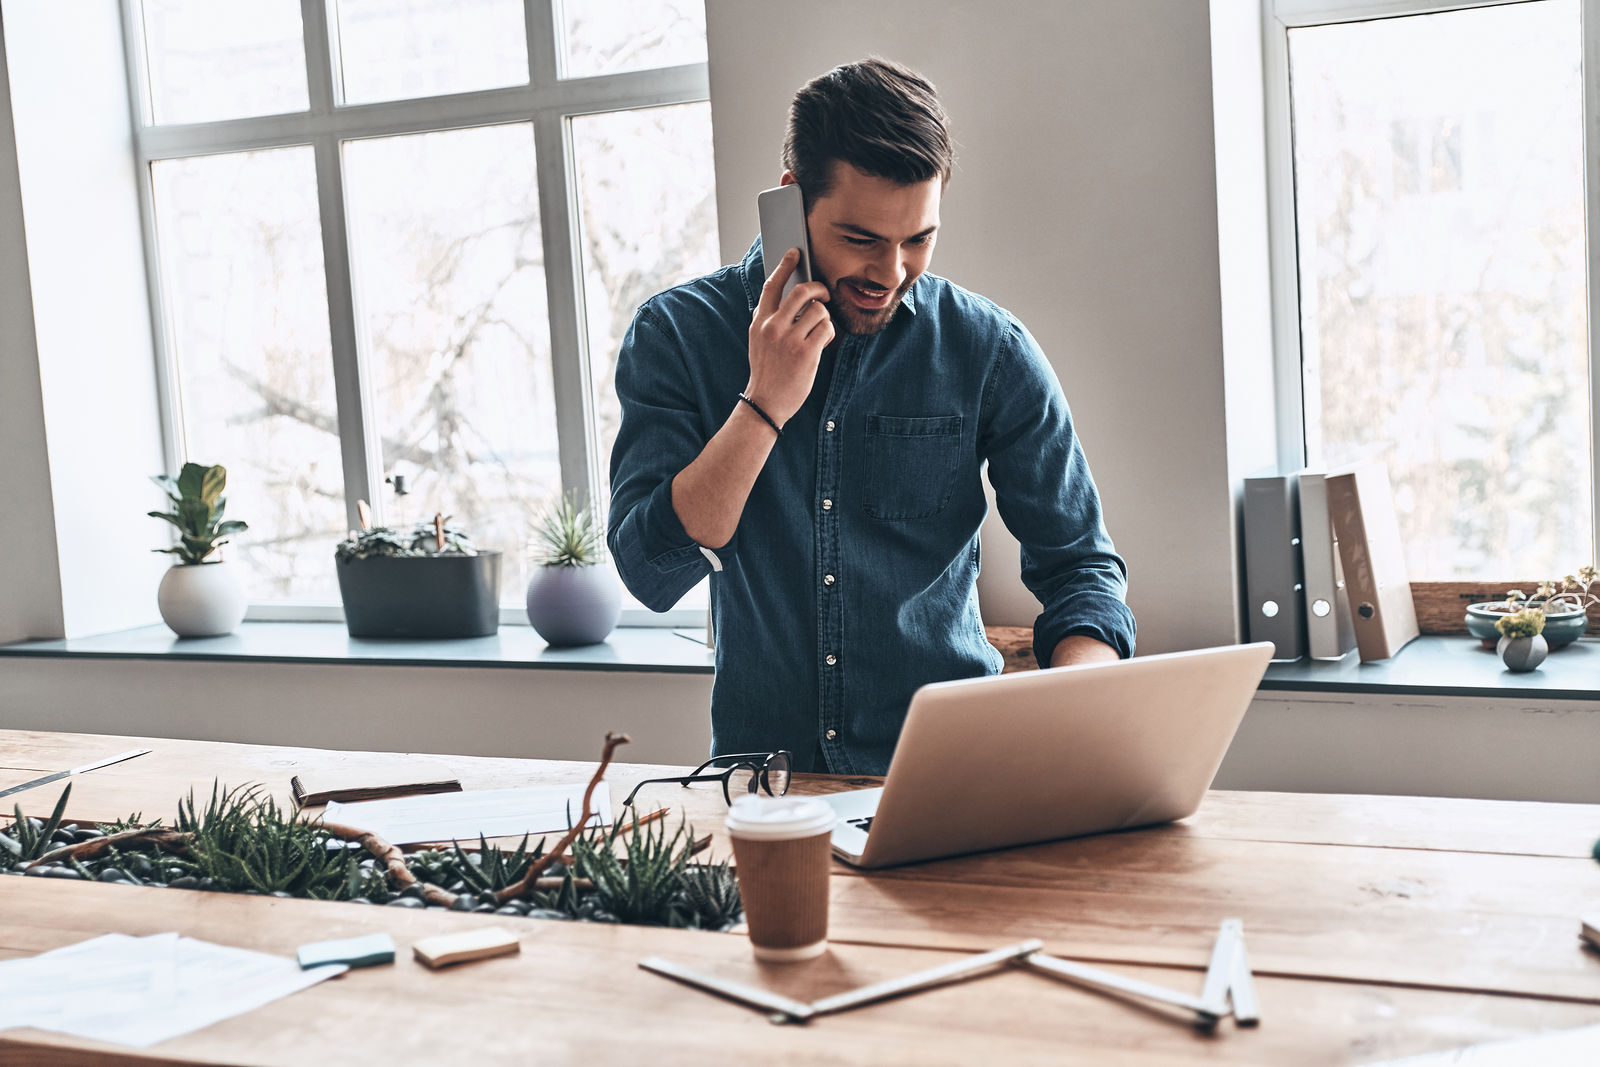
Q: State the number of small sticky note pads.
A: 2